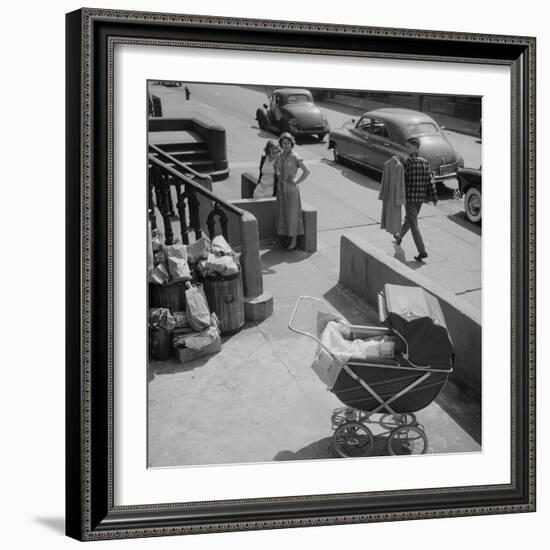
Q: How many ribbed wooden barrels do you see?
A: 2